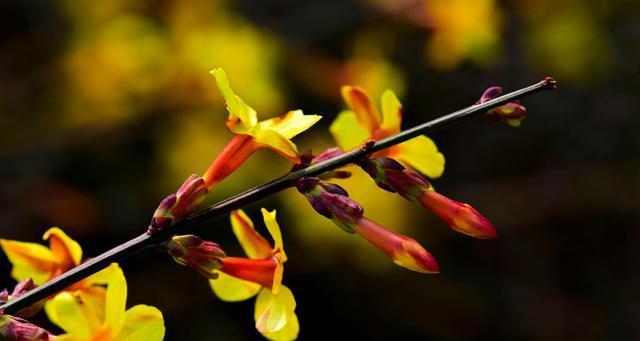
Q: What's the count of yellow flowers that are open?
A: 5